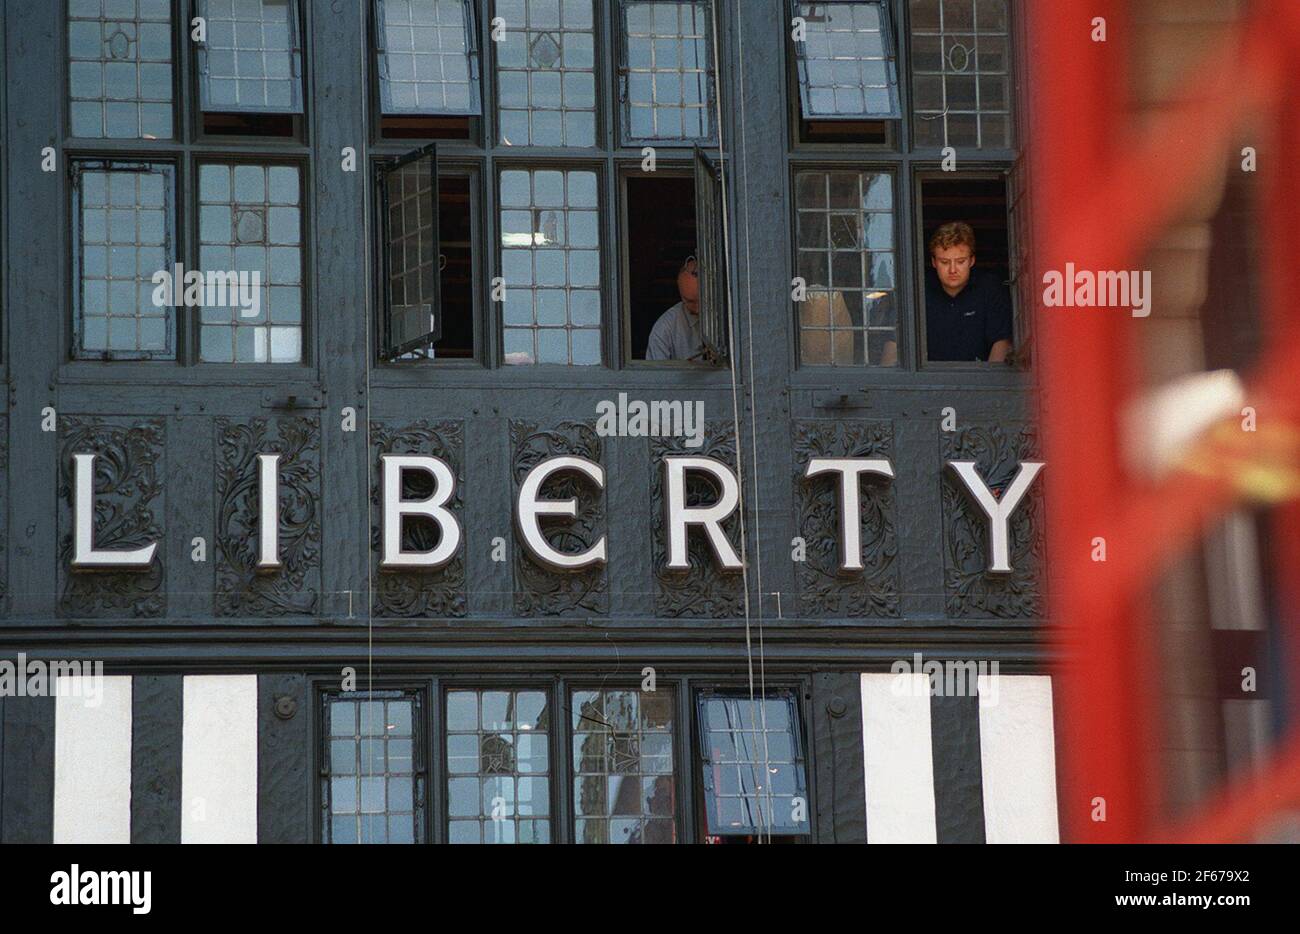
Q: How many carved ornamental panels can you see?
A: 7